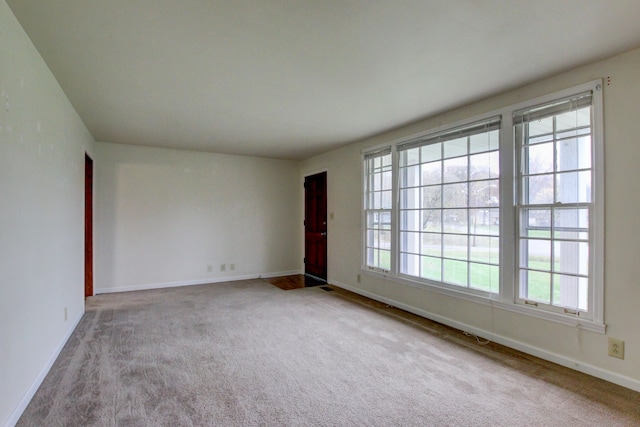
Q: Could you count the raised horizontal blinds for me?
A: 3